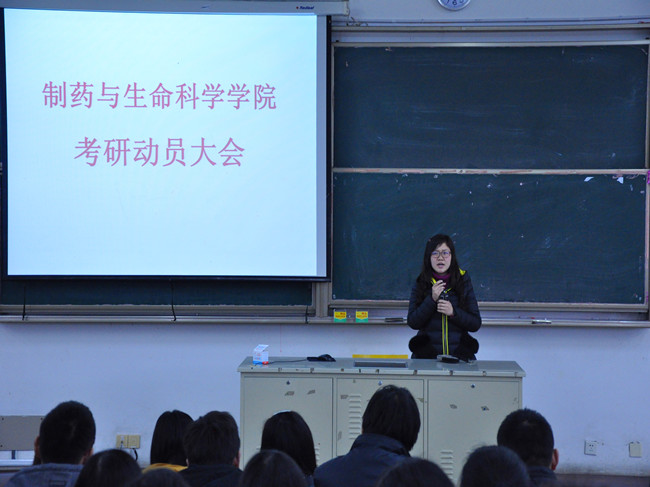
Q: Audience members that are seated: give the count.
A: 11